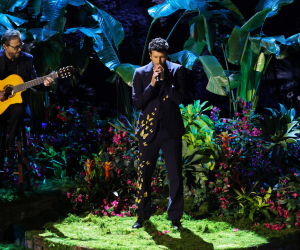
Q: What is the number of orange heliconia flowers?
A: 3